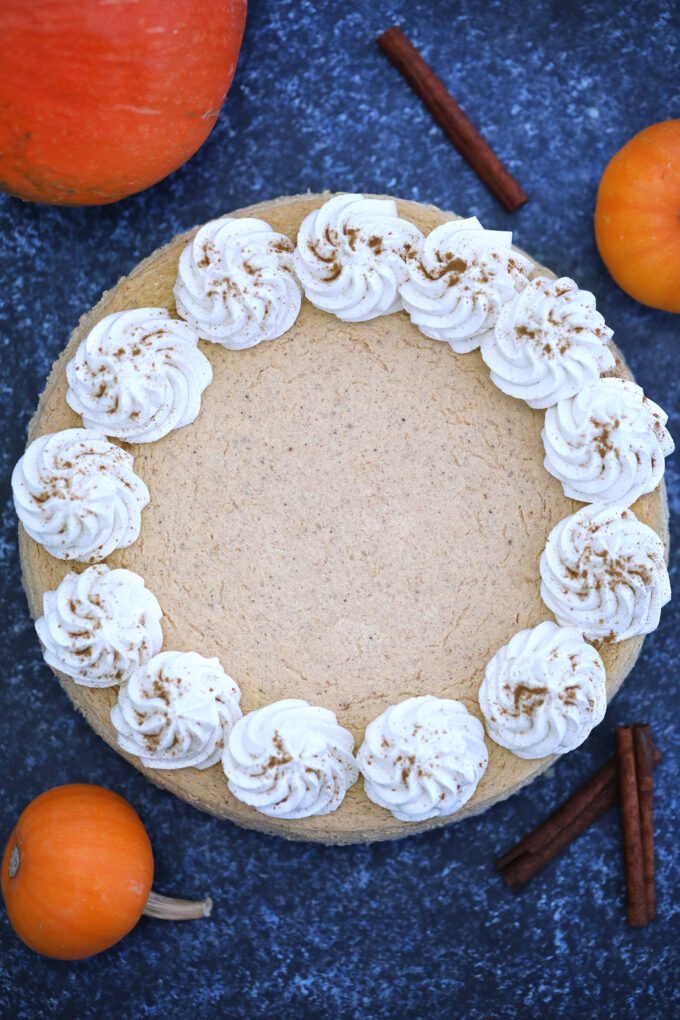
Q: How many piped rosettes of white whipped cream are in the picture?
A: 13